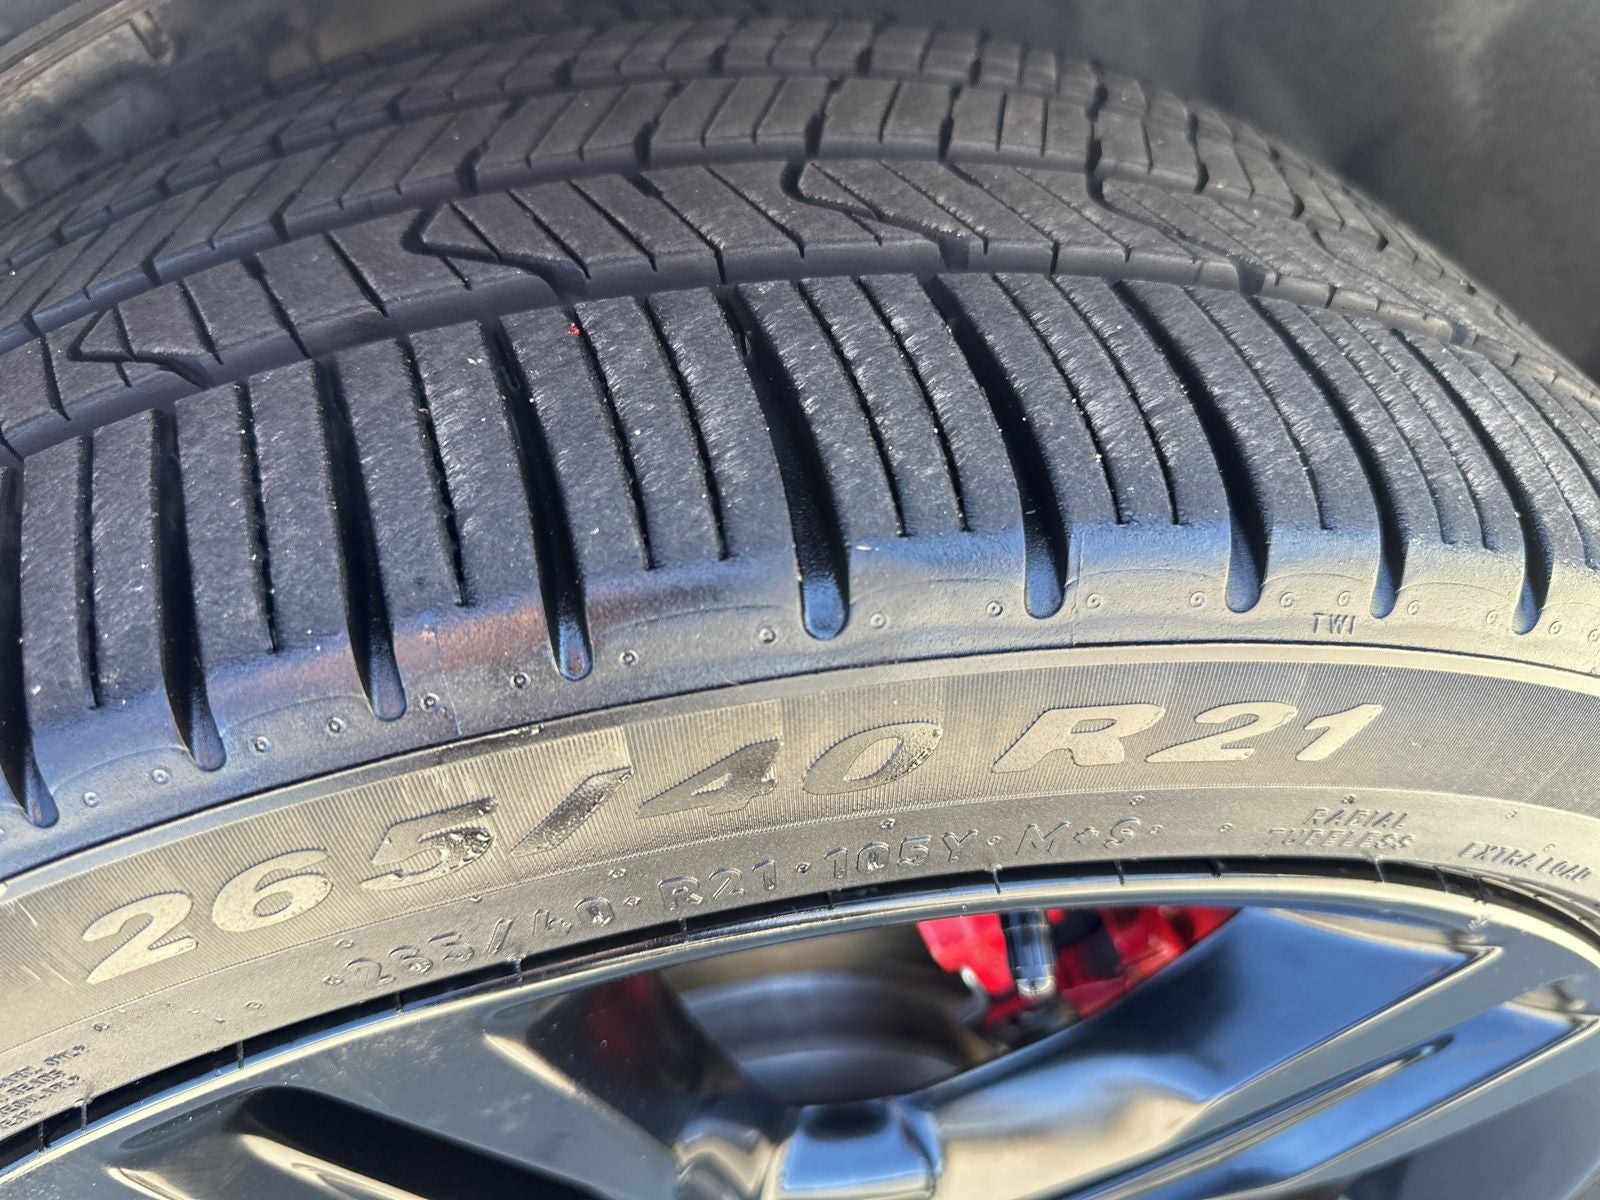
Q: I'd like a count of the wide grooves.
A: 9